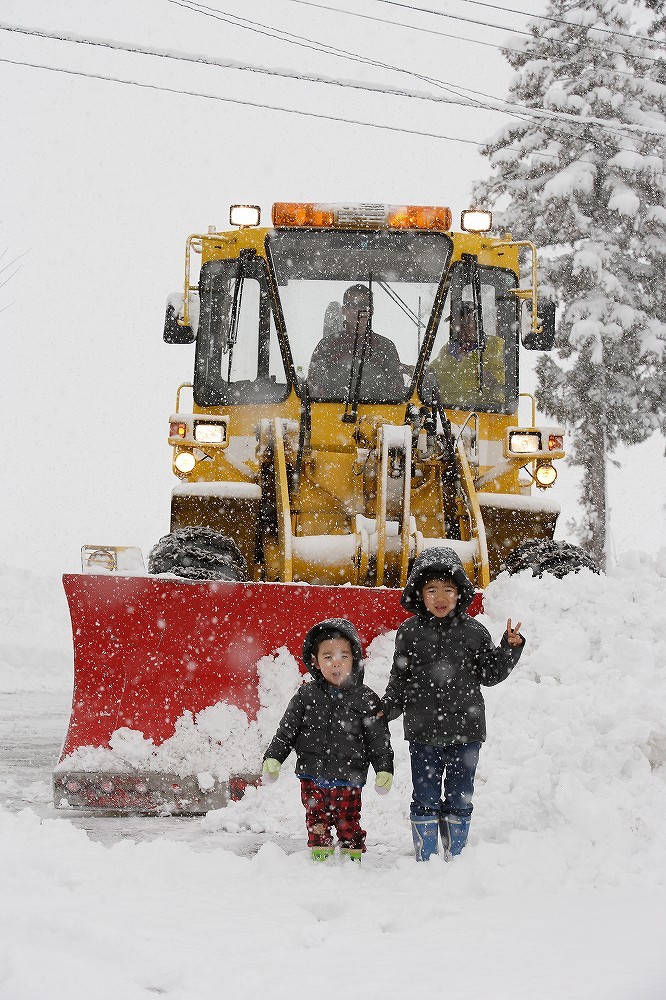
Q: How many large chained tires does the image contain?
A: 2